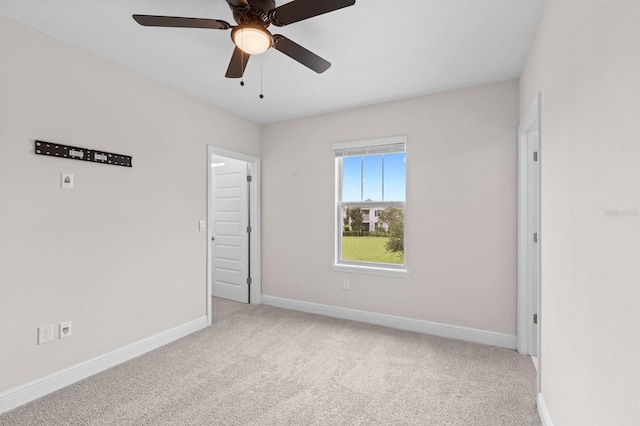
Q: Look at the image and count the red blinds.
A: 0